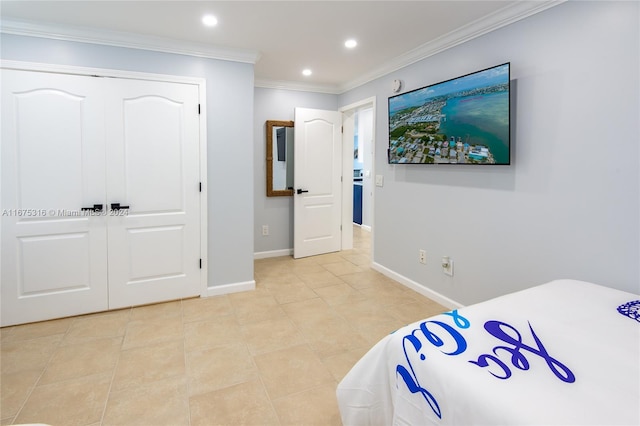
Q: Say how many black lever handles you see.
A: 3